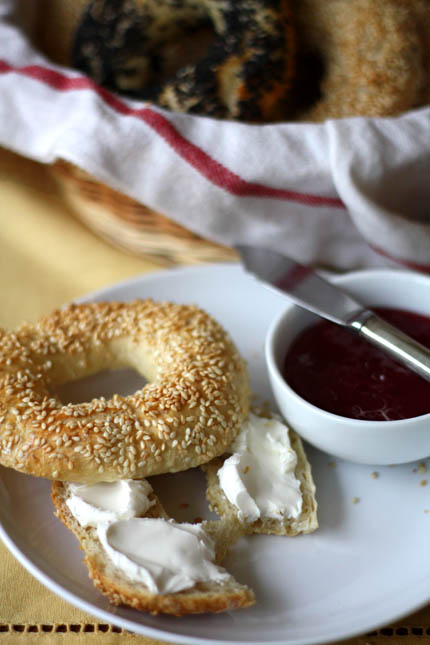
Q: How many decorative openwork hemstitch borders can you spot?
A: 1